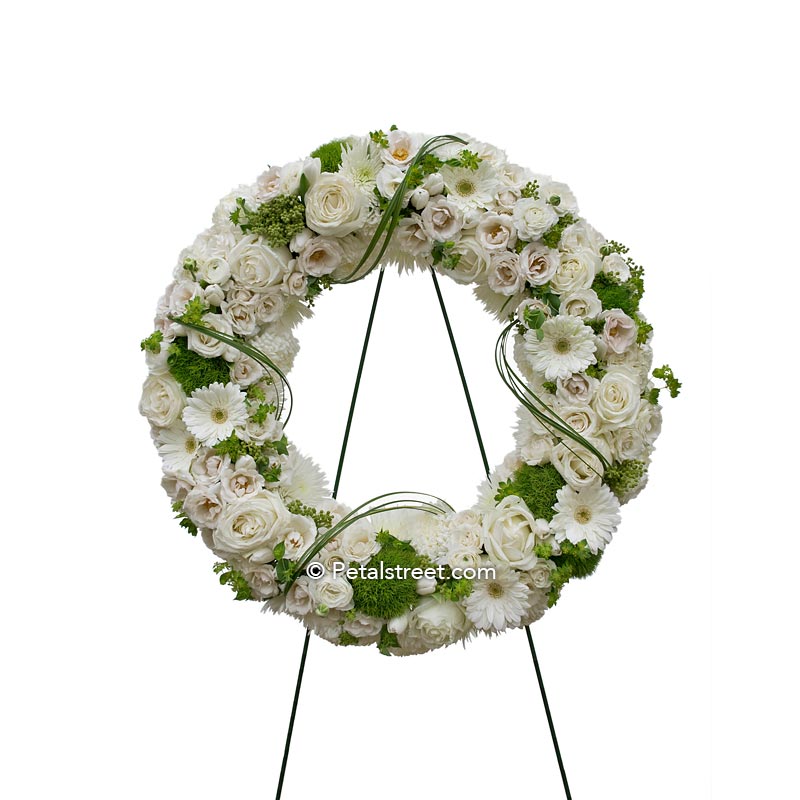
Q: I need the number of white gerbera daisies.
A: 6